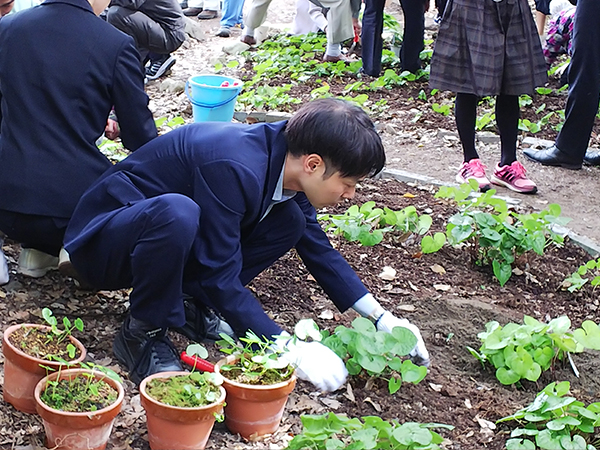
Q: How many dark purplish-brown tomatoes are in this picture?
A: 0